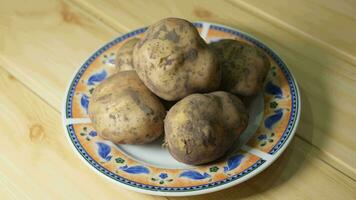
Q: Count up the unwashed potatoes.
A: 5